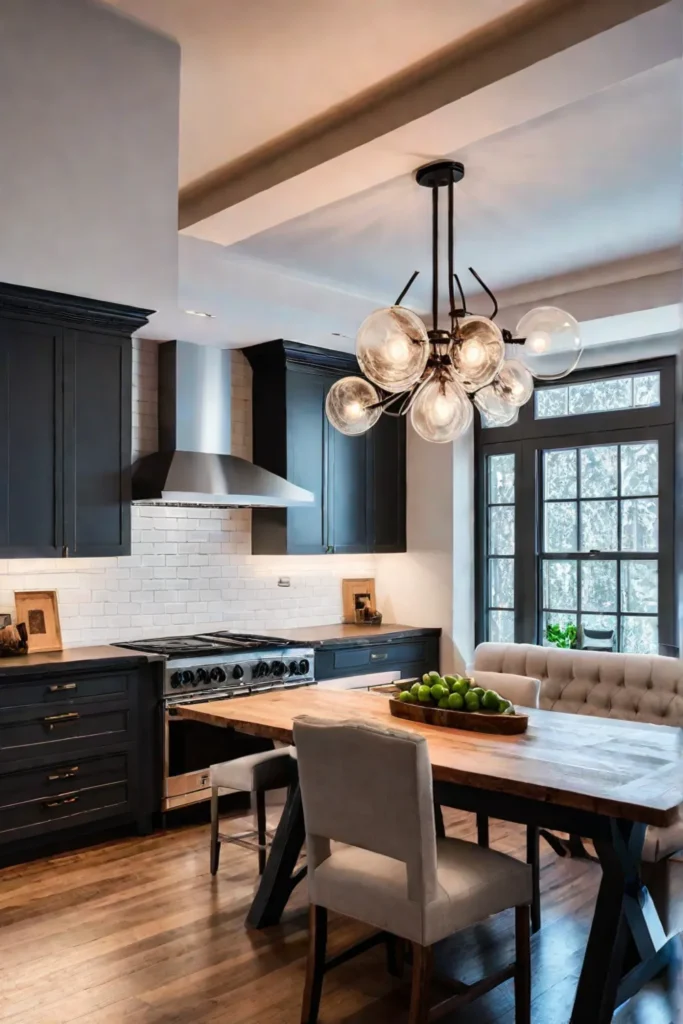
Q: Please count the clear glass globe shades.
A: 7